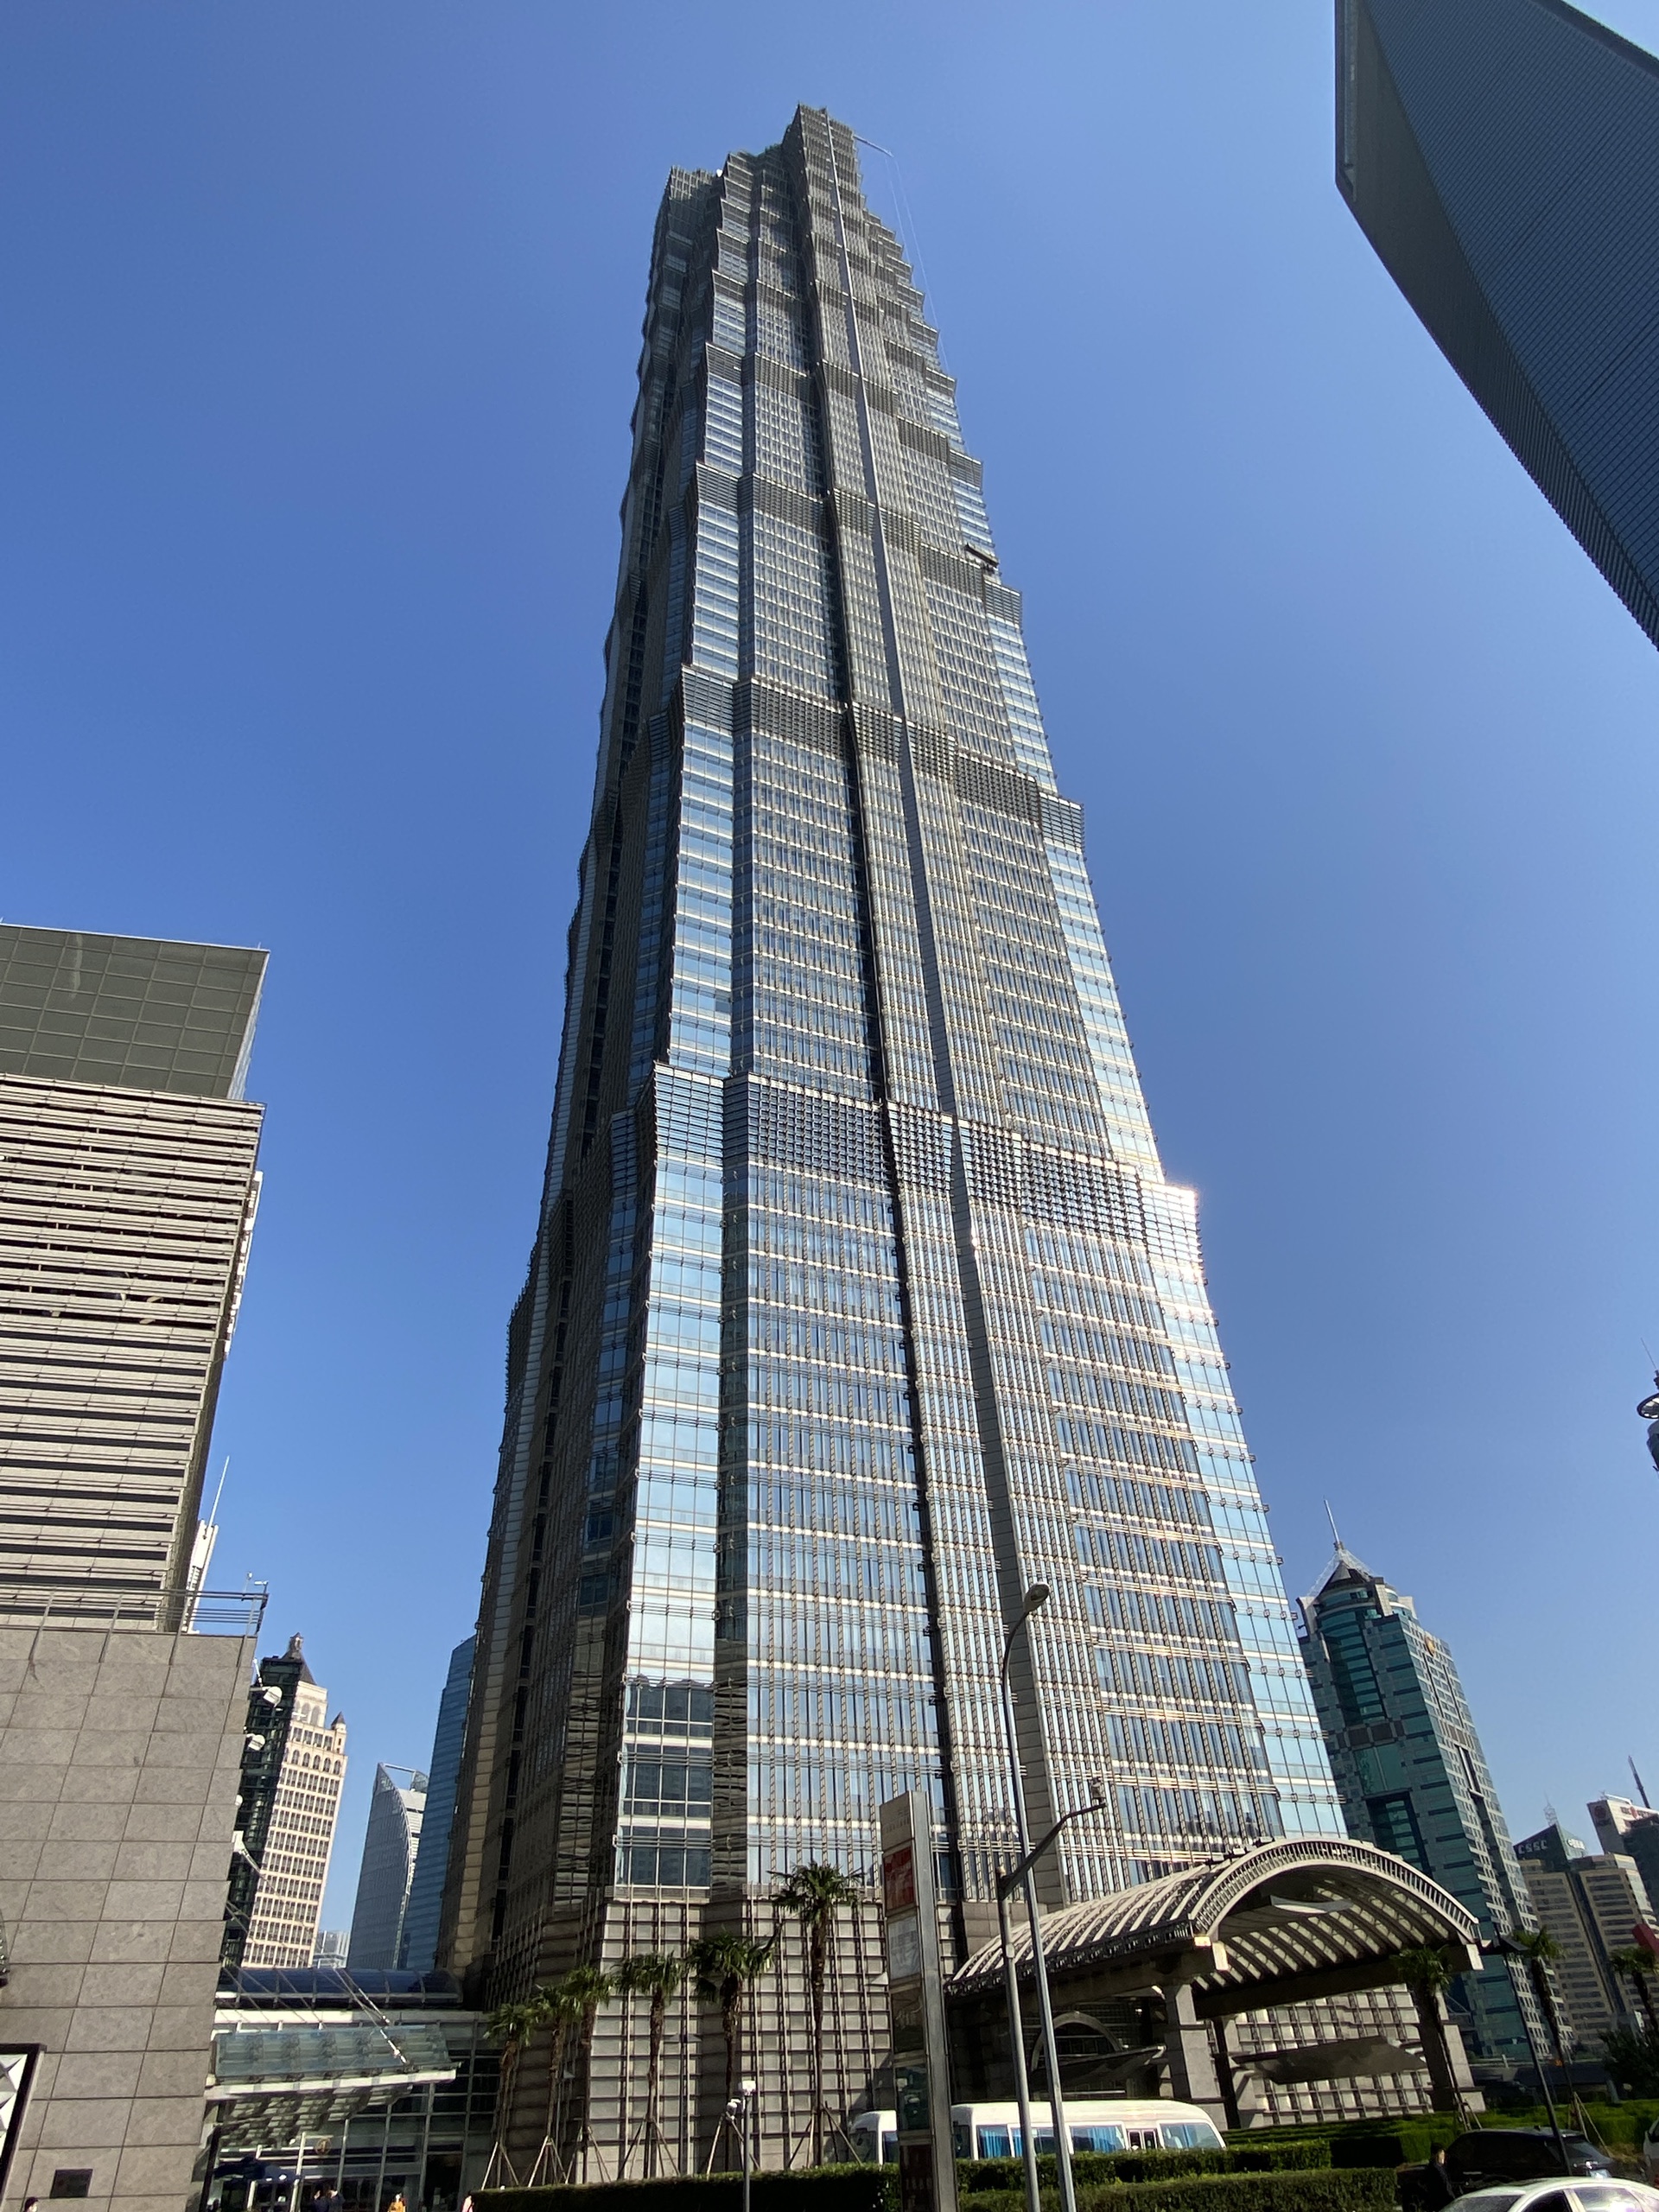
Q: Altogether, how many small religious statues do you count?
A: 0